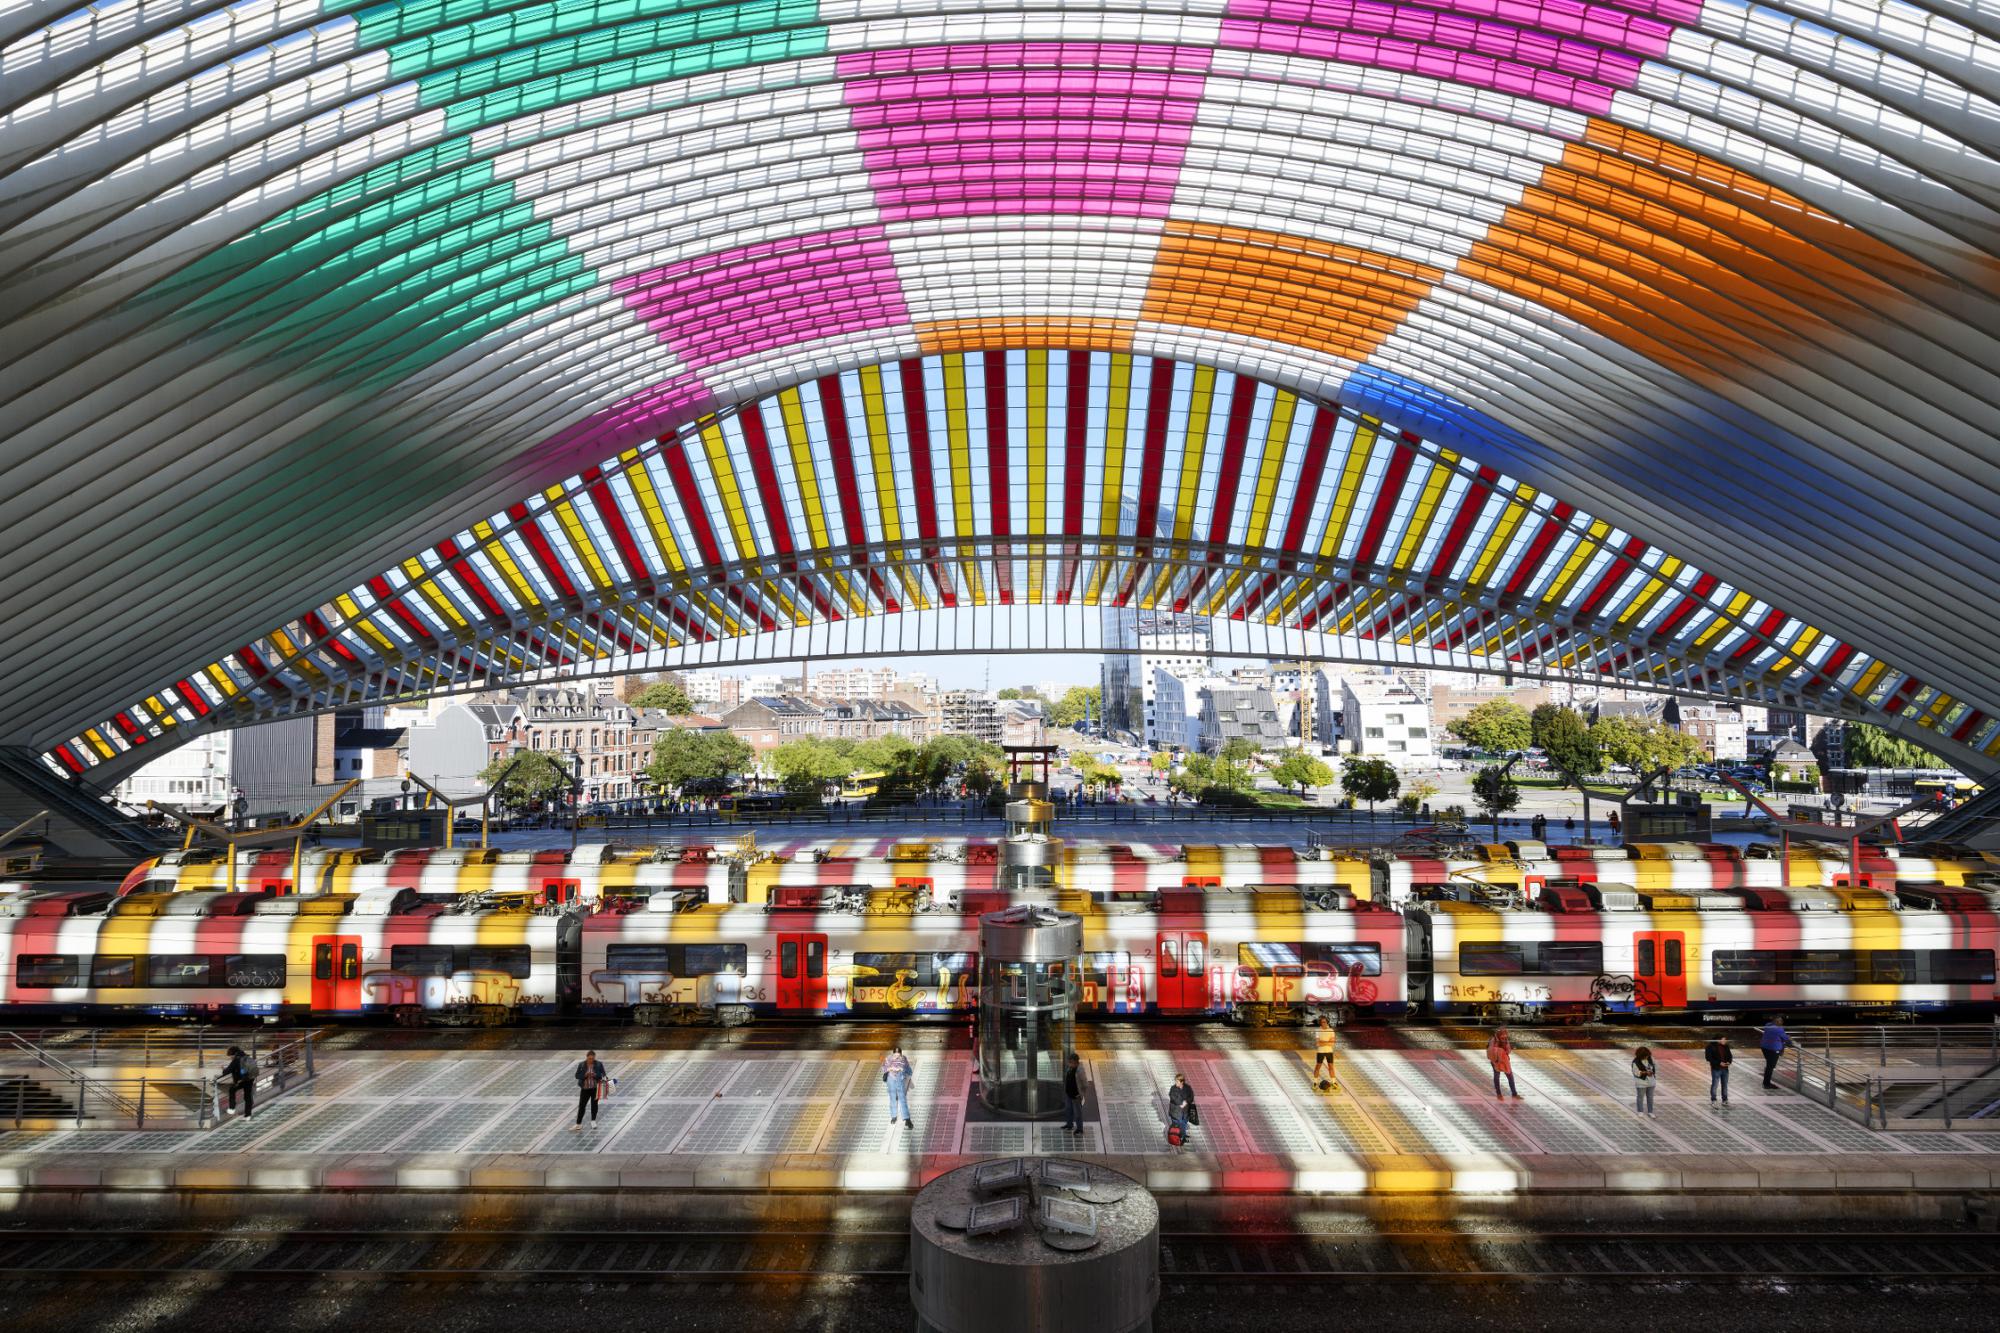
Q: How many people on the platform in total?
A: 10